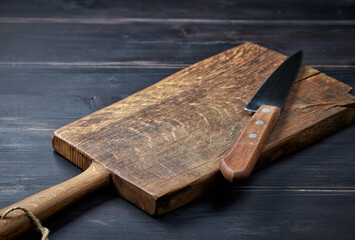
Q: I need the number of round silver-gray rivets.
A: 3